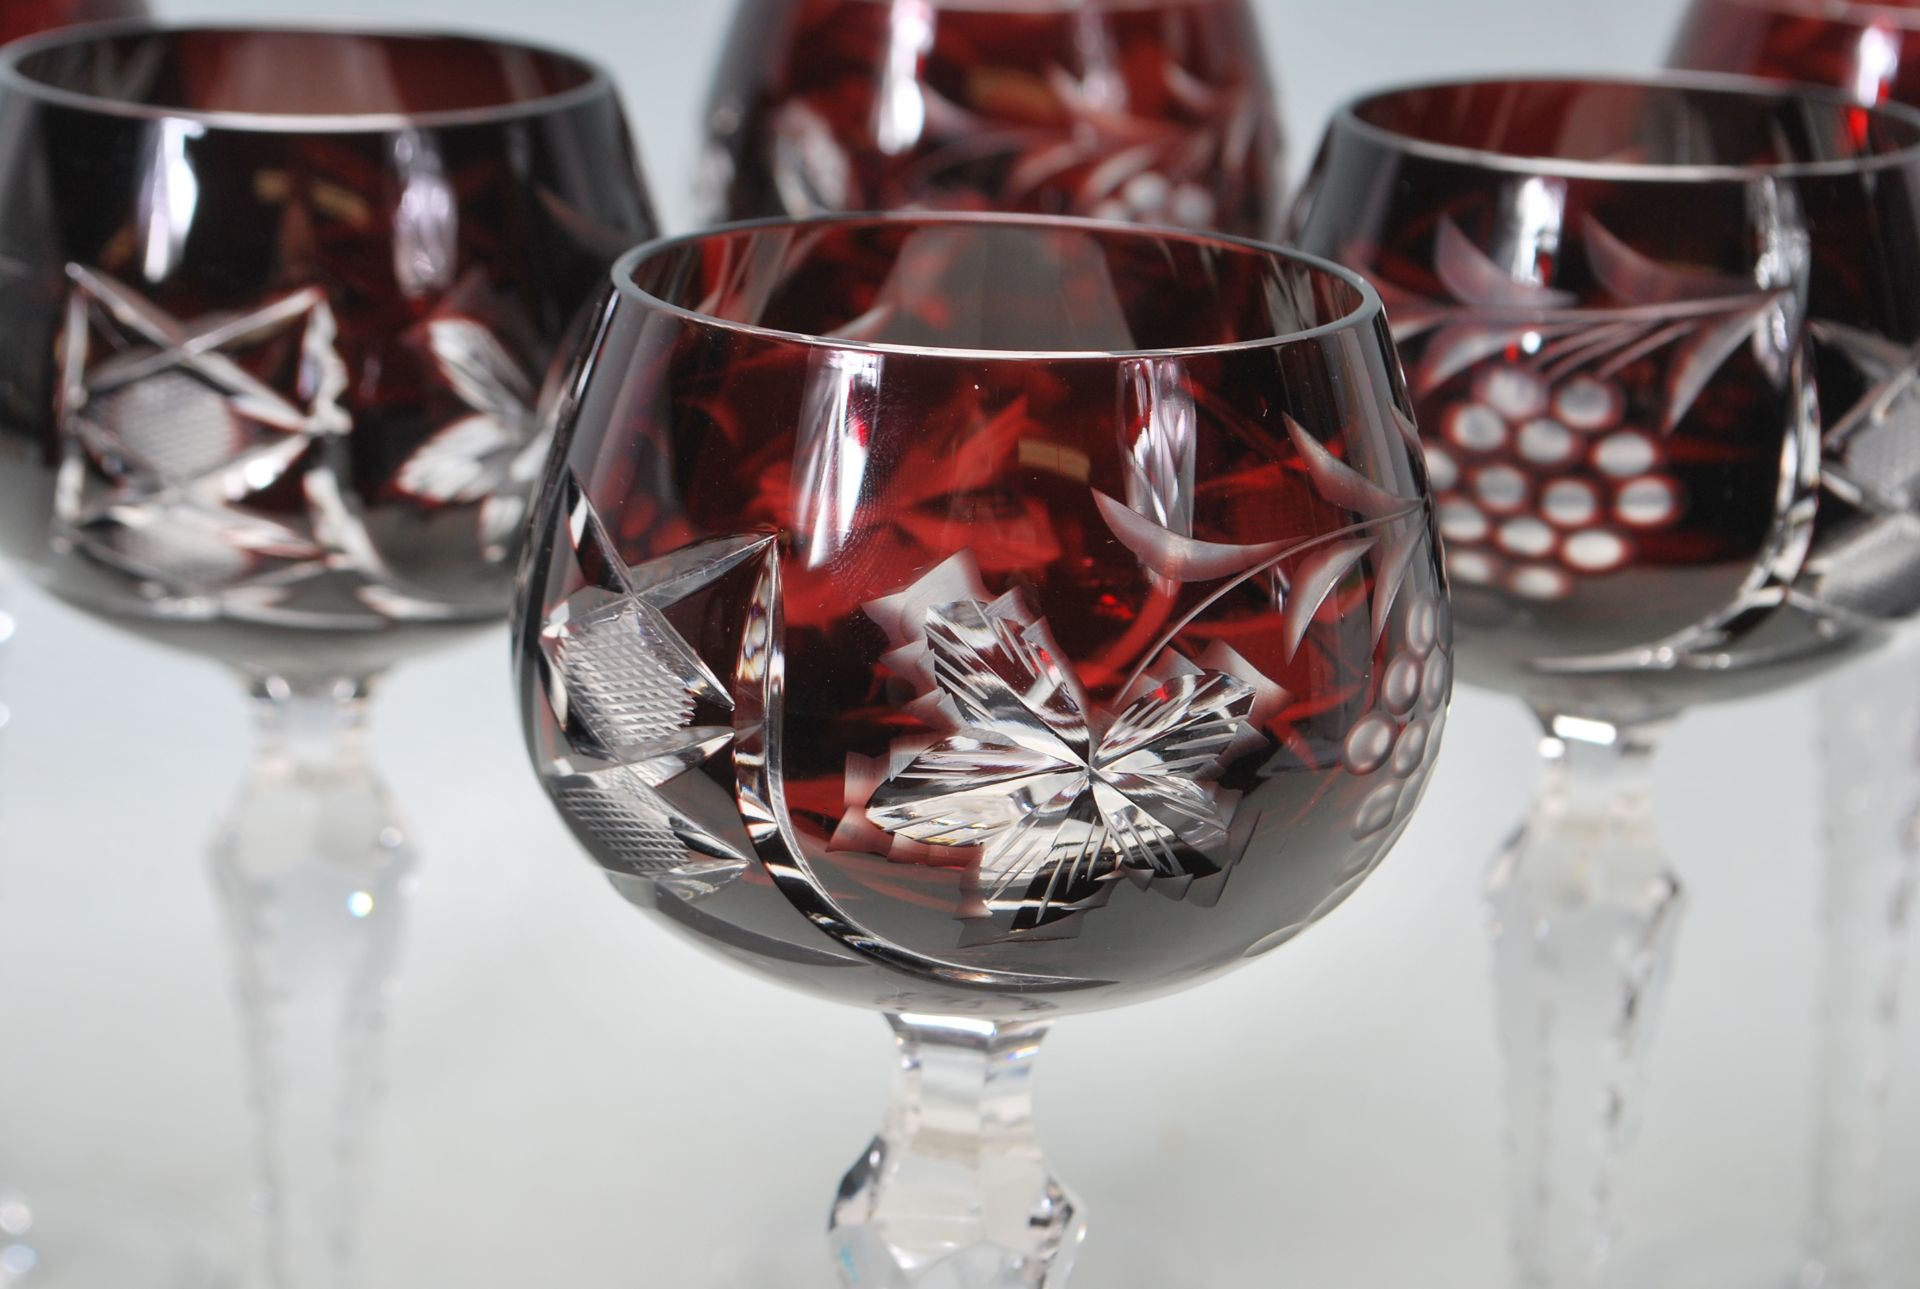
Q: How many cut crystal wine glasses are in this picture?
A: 6